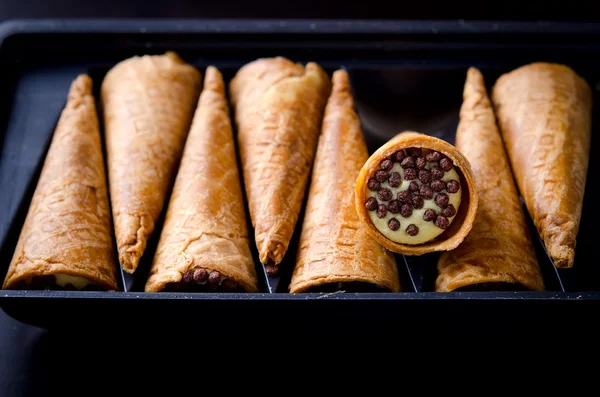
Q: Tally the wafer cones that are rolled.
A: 8